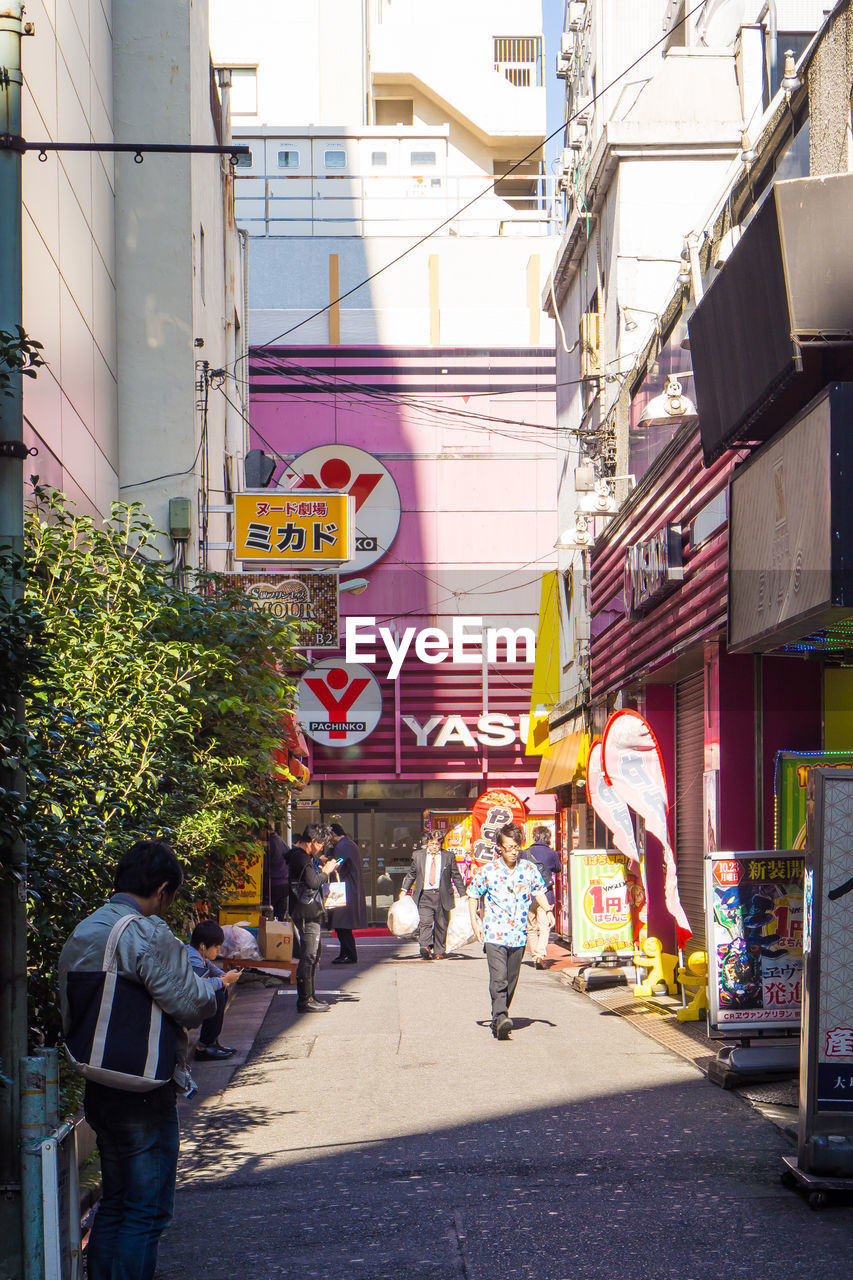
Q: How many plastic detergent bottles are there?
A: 0